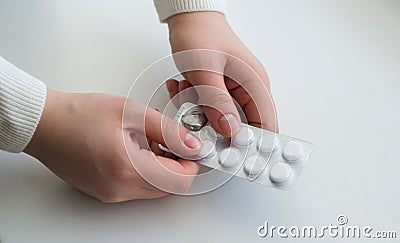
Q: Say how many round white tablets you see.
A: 7